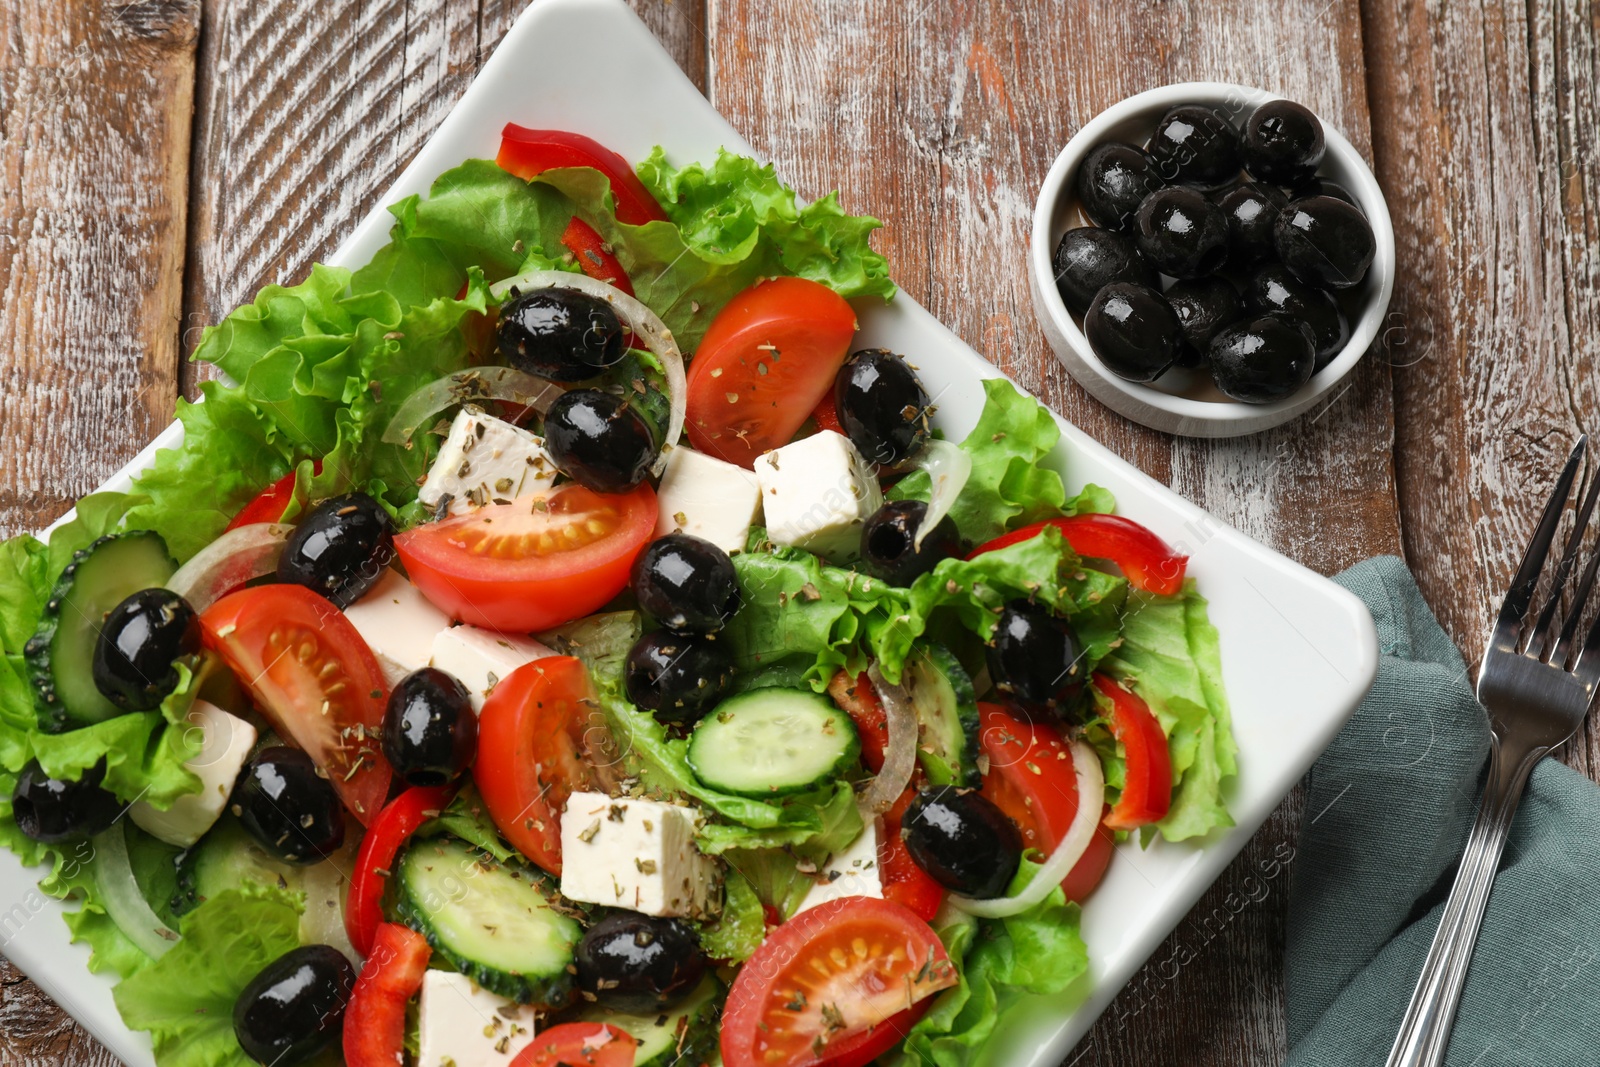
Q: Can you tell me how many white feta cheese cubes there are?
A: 9